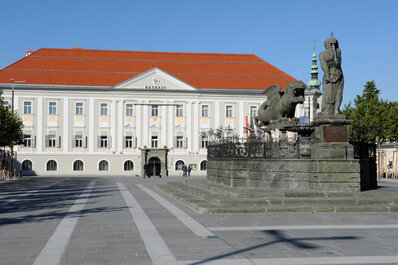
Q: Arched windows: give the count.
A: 7